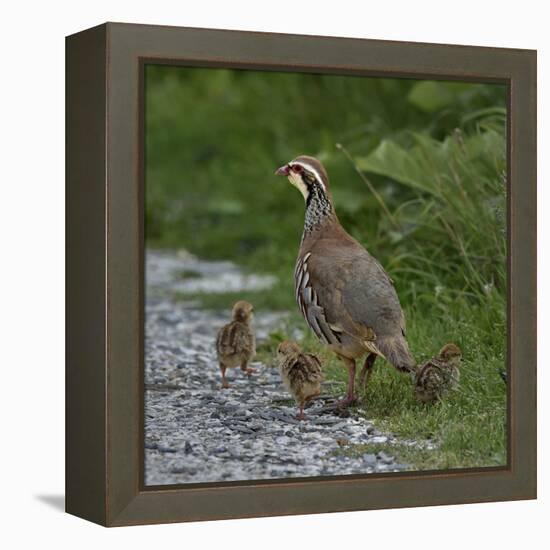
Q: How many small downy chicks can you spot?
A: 3